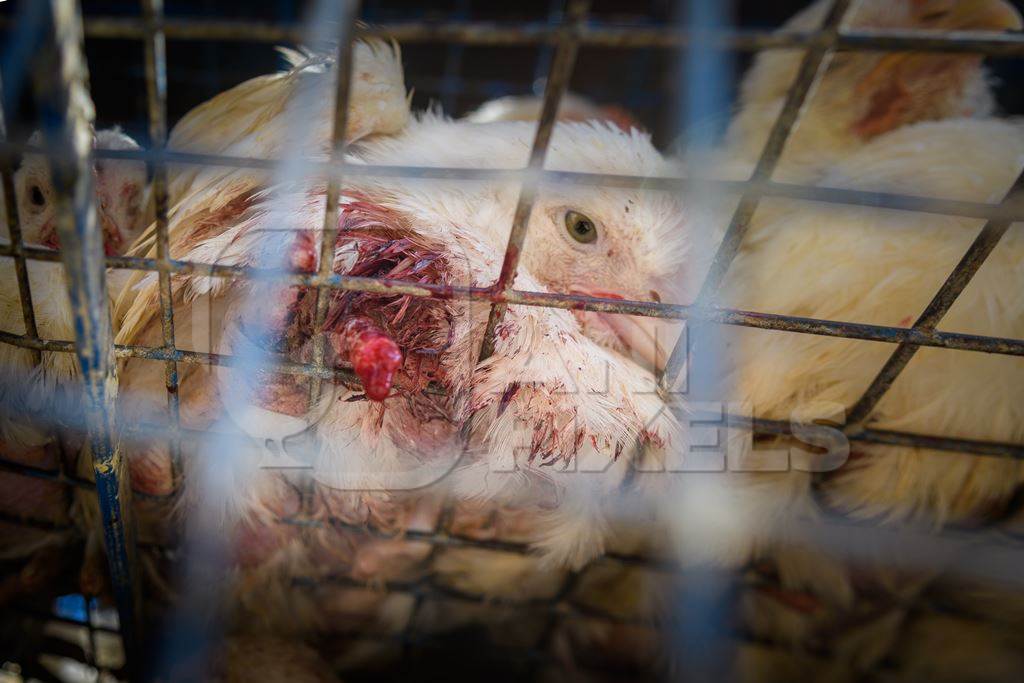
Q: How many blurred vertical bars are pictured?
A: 2